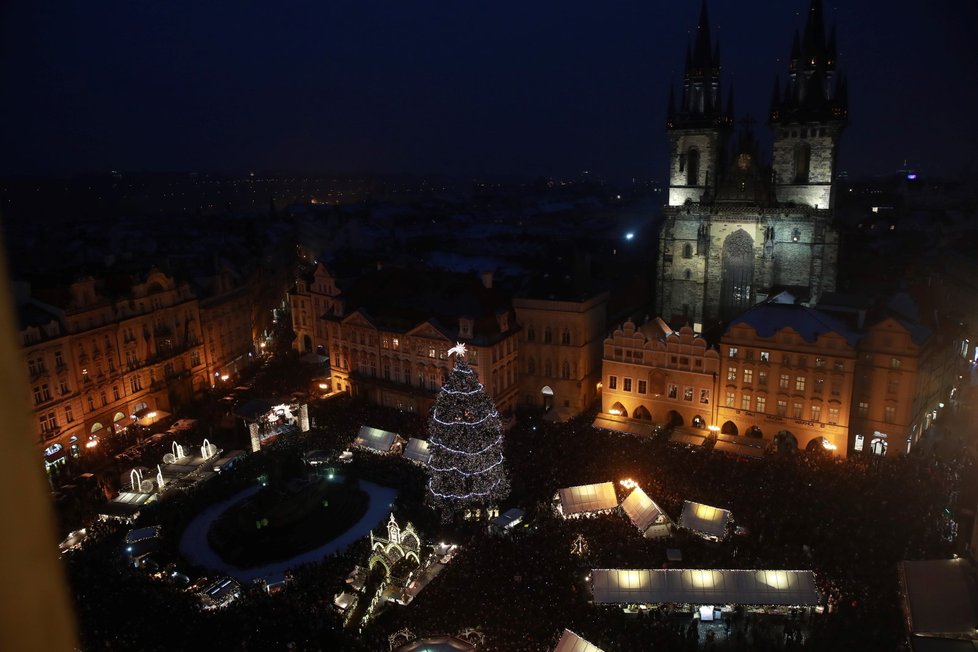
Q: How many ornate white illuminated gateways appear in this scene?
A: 1